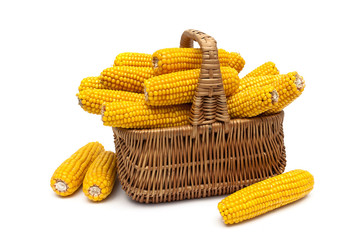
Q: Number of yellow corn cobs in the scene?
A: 14